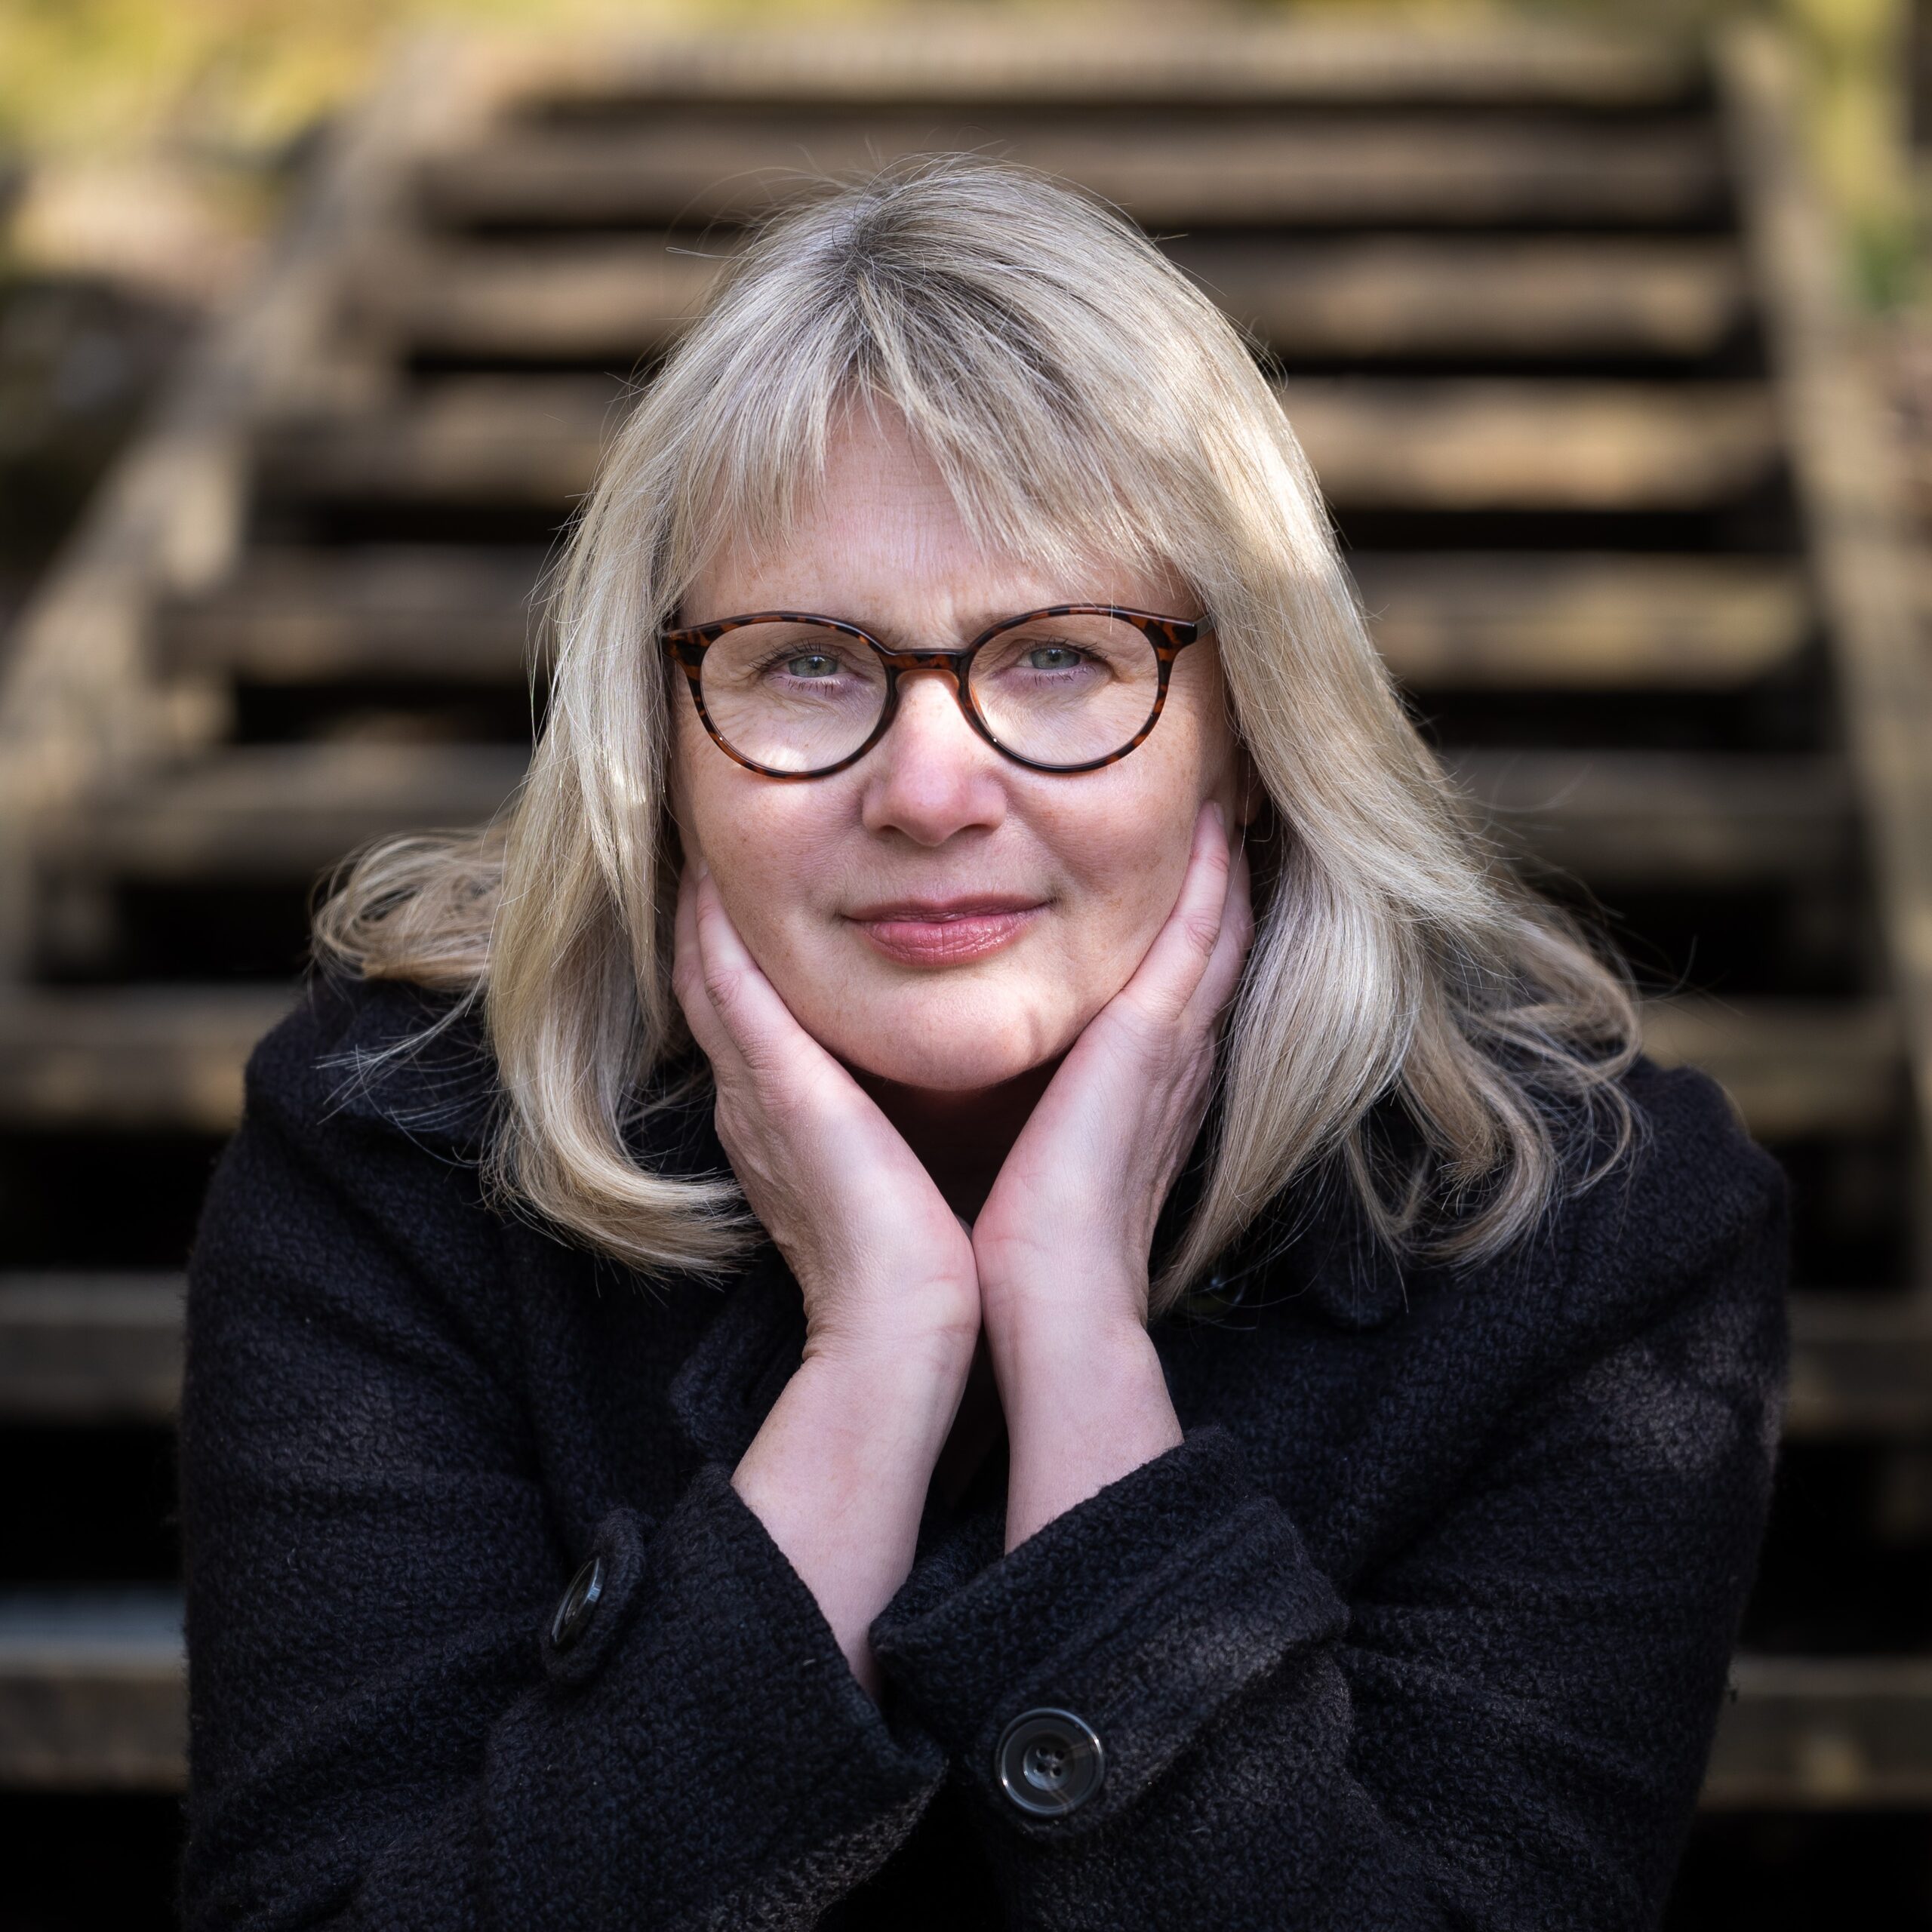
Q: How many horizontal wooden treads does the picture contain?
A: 9